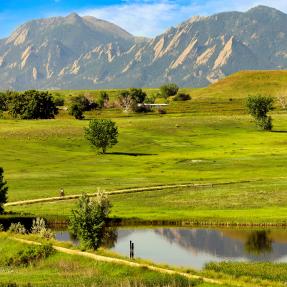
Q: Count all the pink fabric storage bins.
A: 0